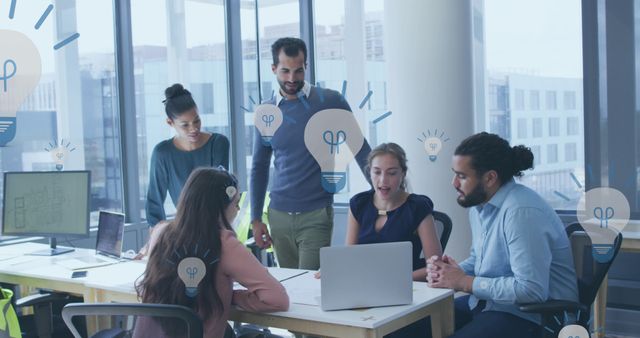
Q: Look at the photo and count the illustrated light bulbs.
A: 9